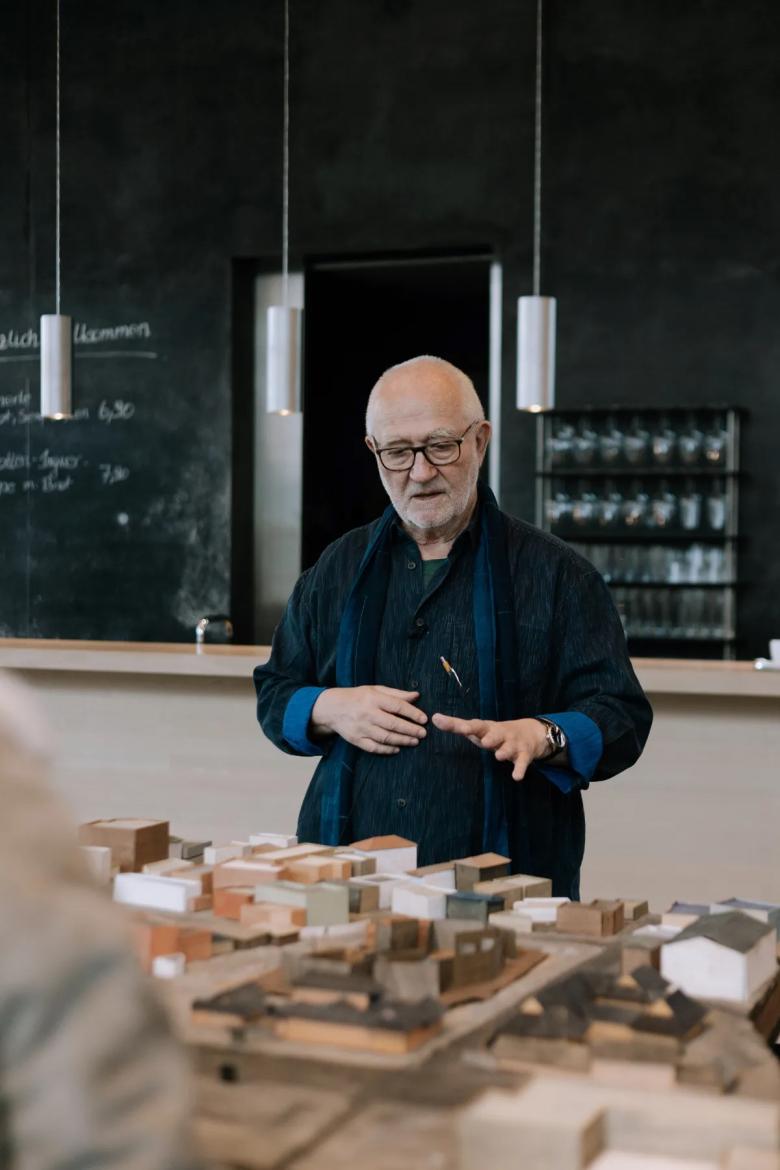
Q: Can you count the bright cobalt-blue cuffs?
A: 2